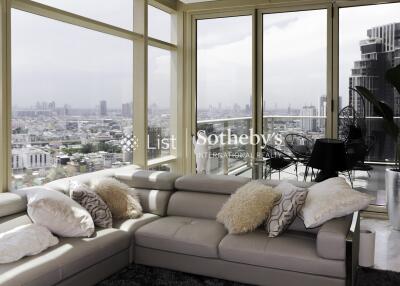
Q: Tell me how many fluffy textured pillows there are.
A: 2